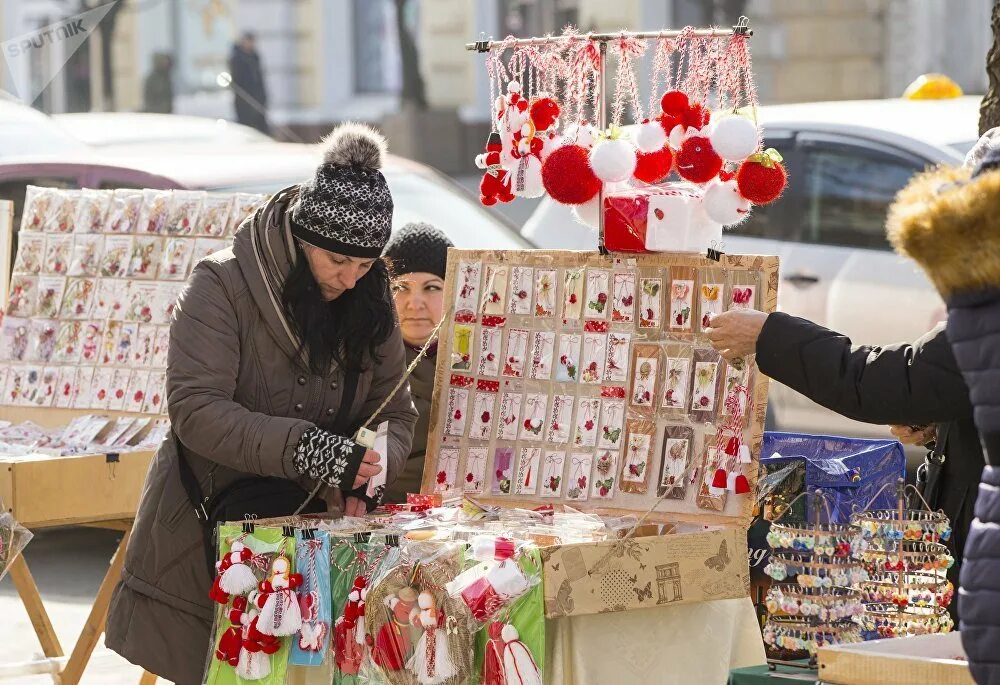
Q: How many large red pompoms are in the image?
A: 4